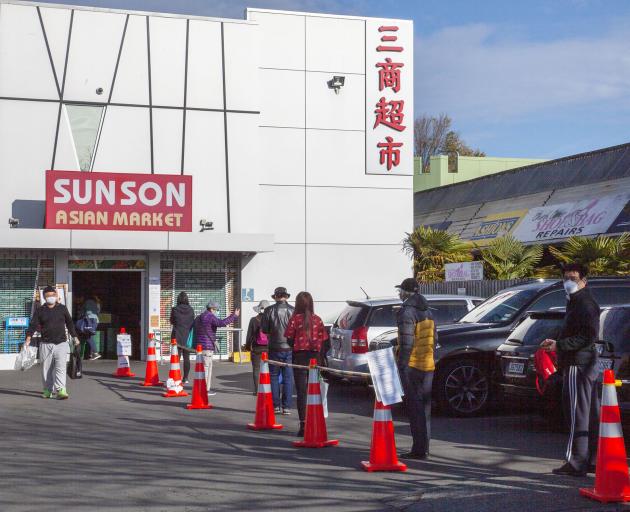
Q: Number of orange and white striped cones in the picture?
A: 8